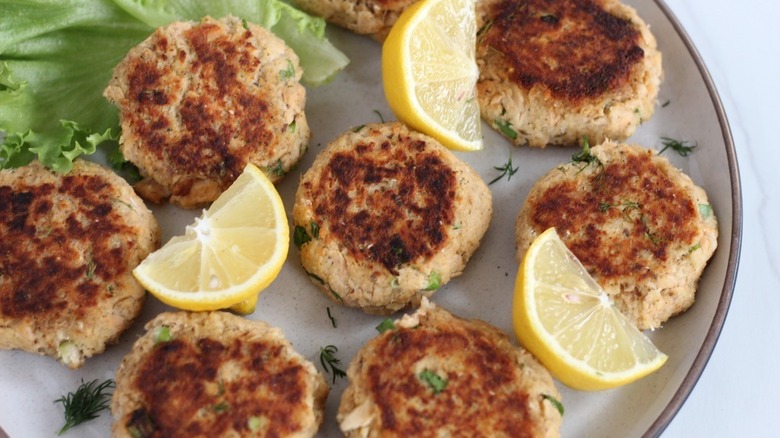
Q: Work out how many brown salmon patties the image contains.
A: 8